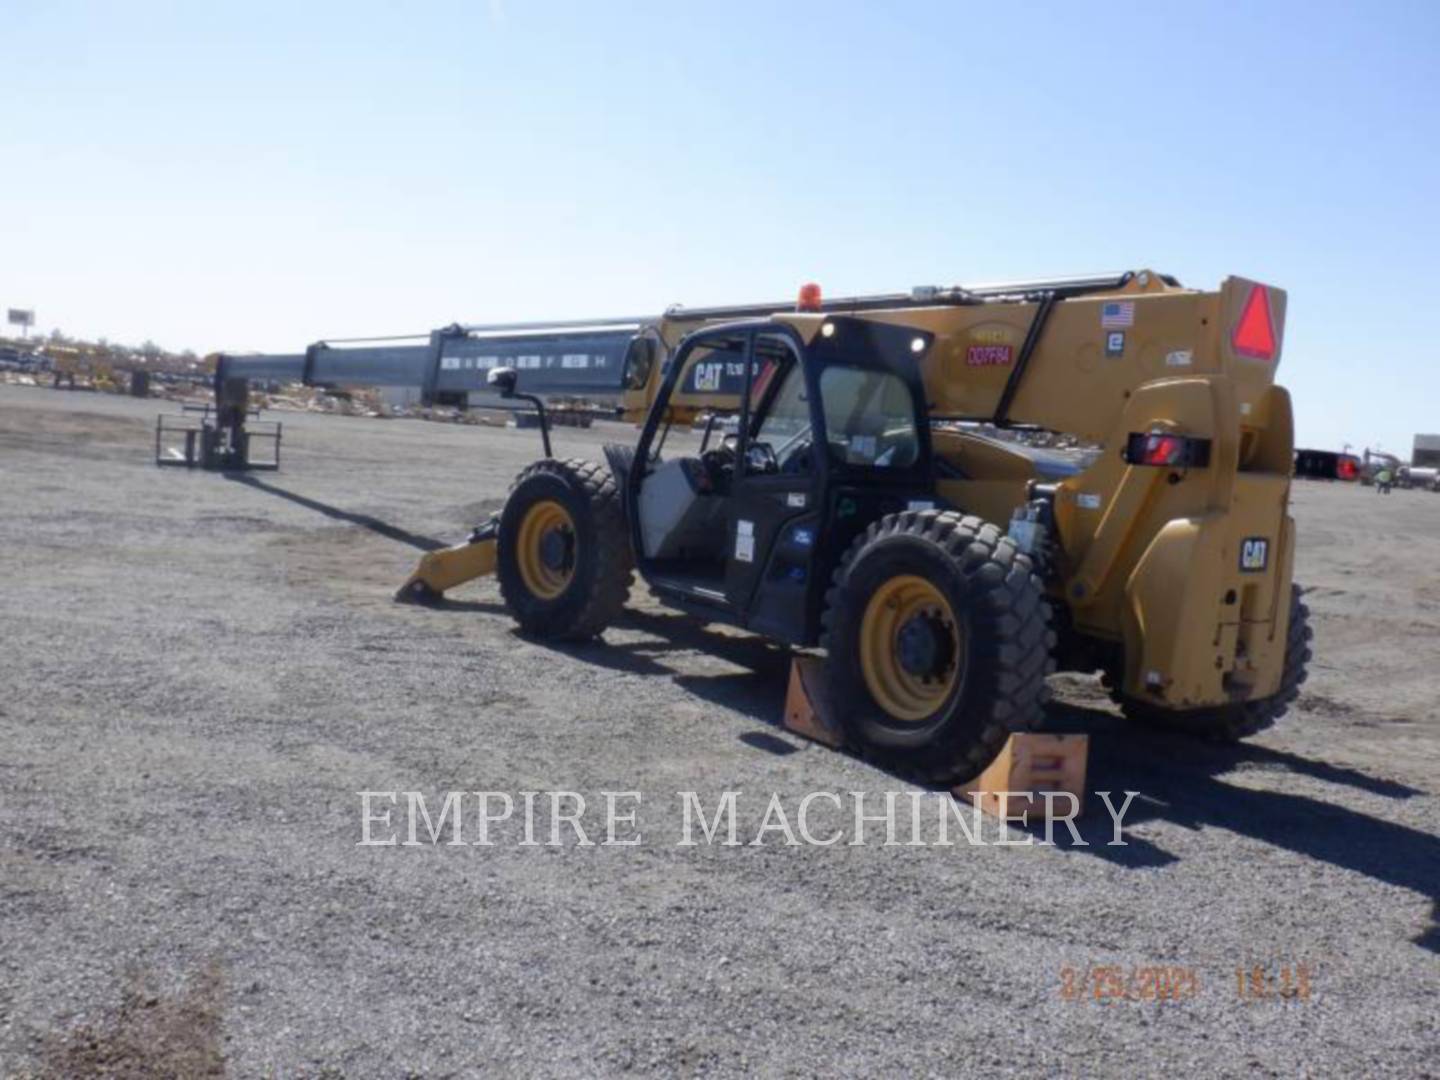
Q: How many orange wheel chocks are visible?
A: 2